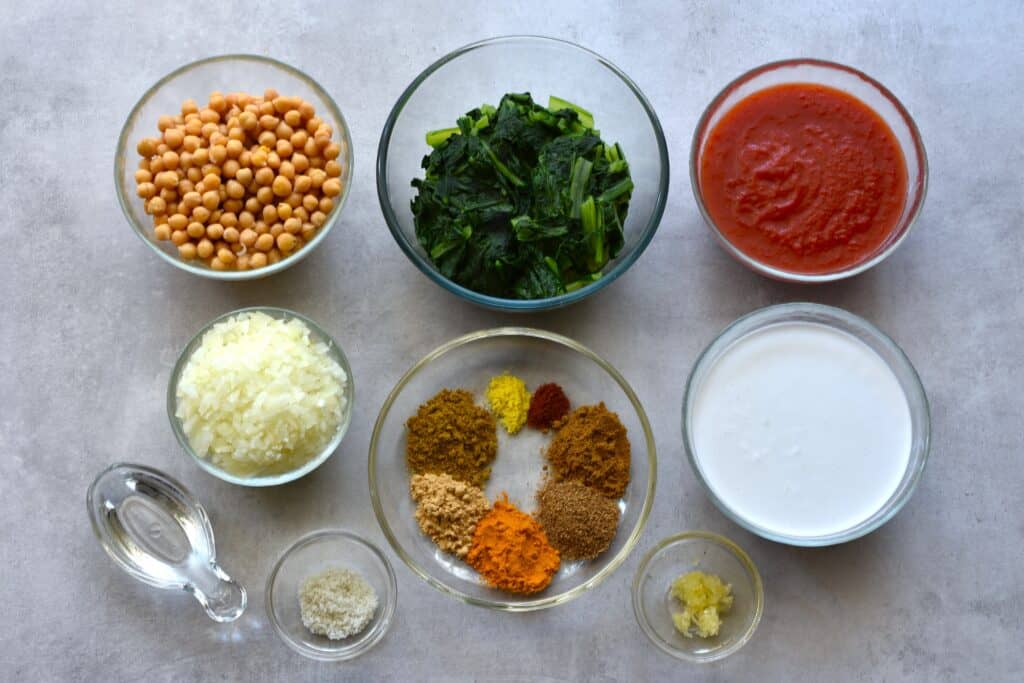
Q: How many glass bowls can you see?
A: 8